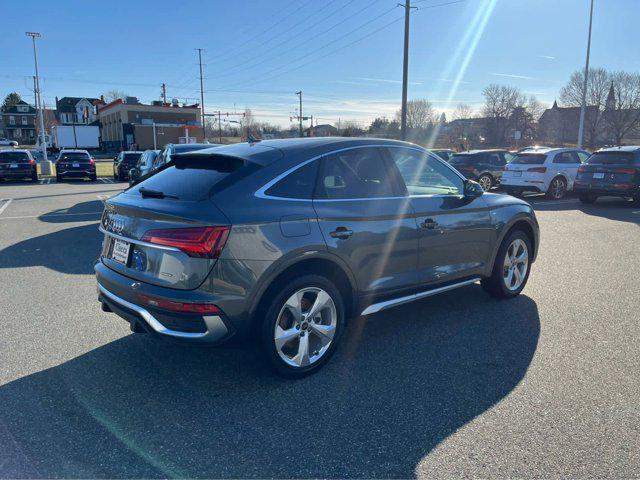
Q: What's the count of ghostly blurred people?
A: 0